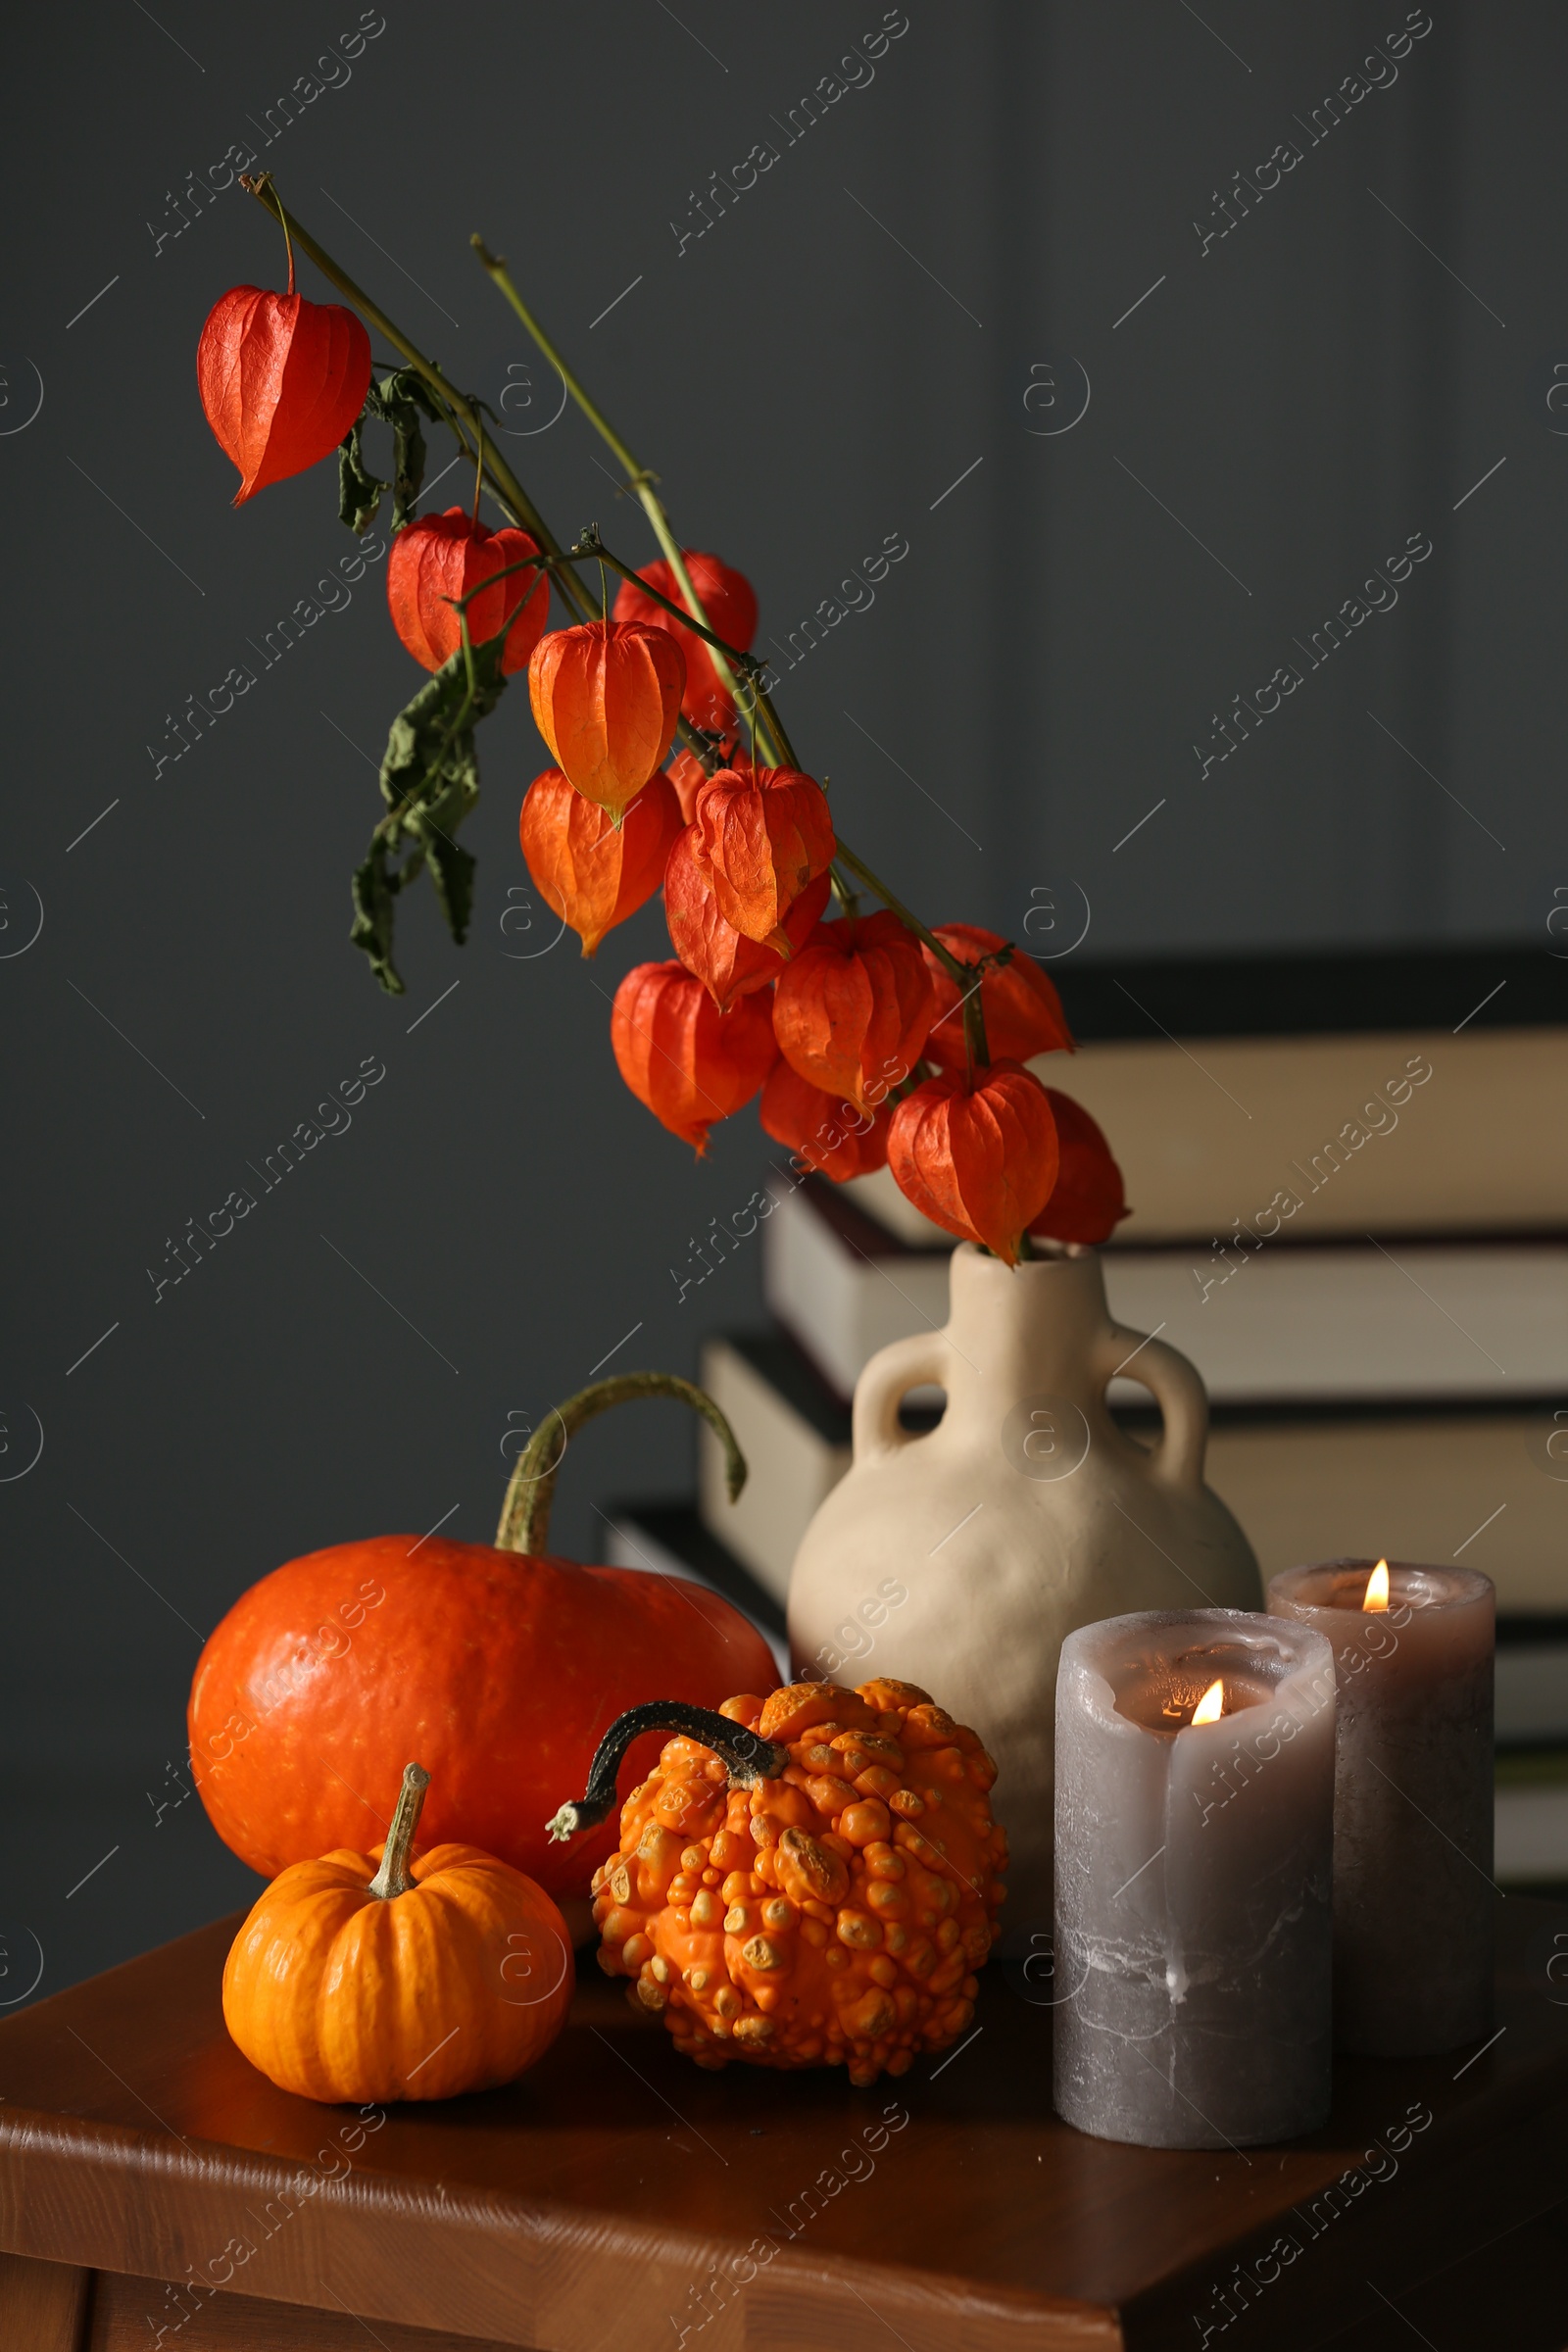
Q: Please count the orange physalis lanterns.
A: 14